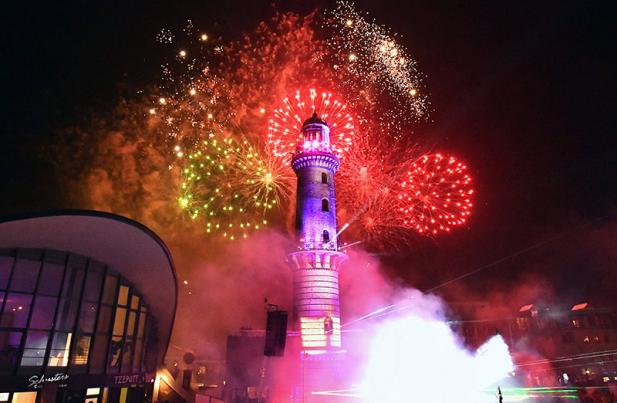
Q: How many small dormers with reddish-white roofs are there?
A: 2